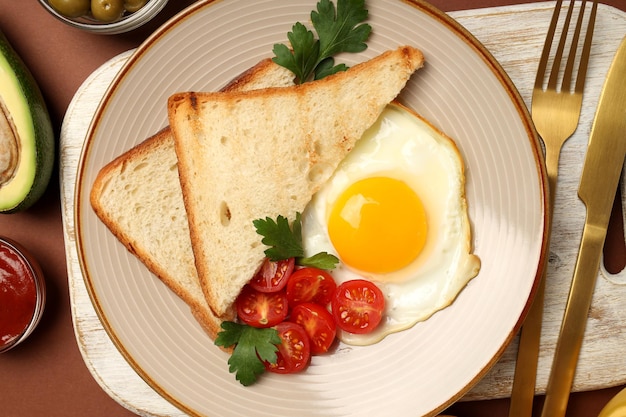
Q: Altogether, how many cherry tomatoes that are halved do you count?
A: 6